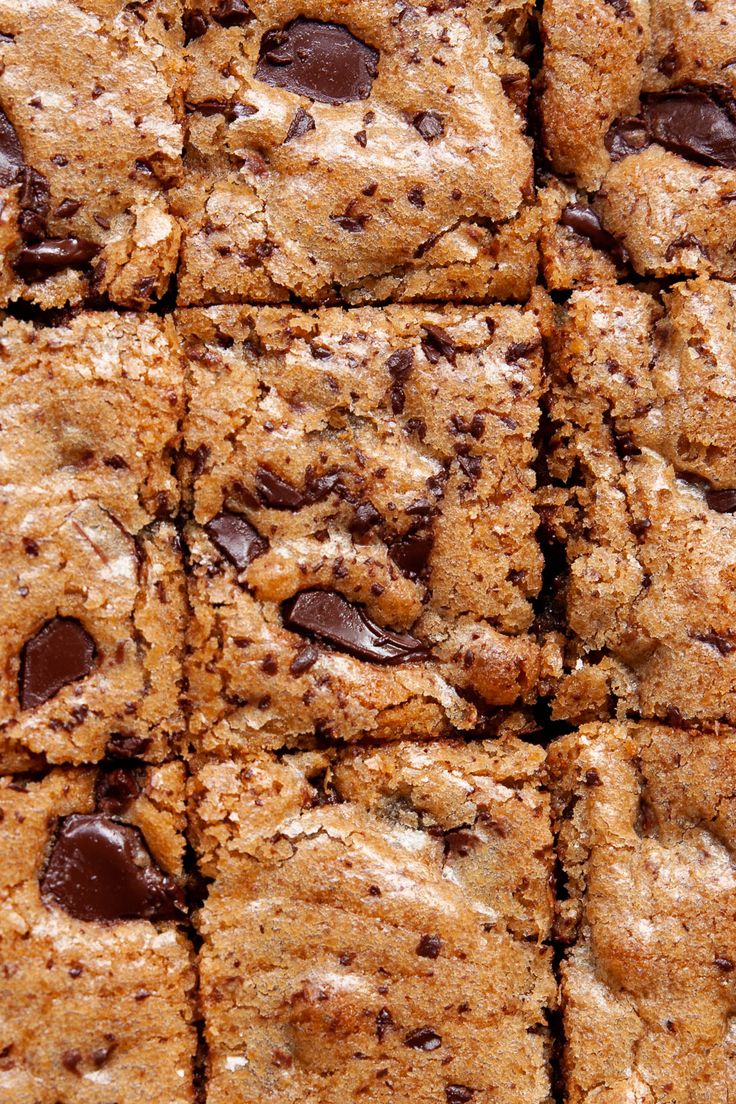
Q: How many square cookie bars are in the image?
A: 9